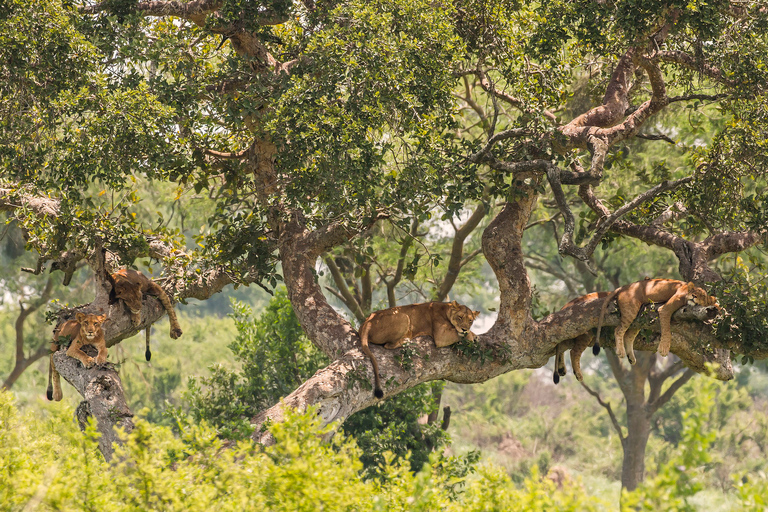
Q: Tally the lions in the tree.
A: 5